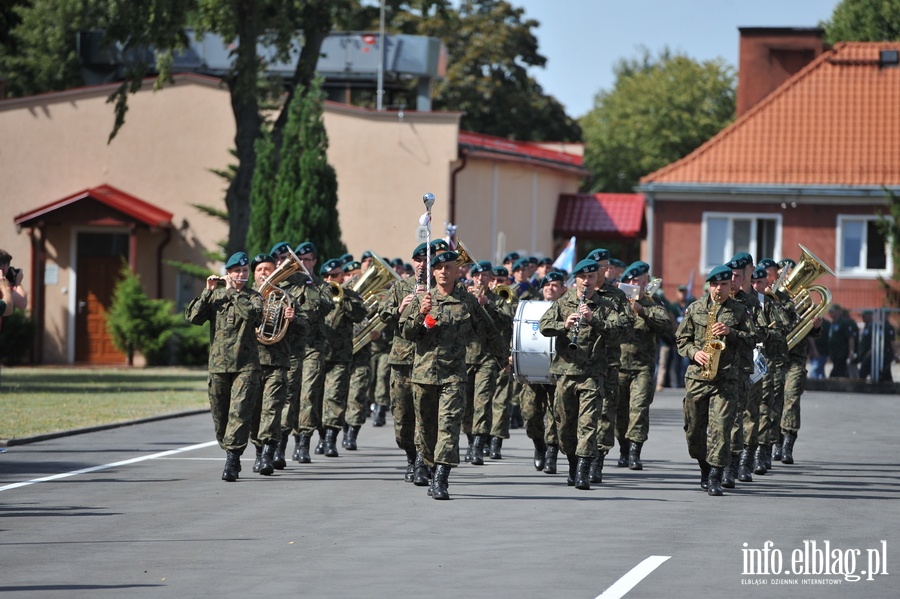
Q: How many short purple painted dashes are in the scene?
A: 0